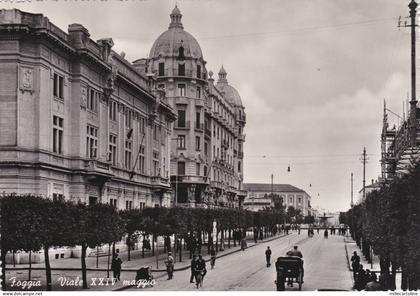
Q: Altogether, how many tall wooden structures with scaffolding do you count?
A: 1